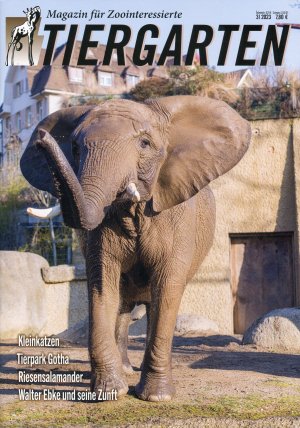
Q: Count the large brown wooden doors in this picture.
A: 1